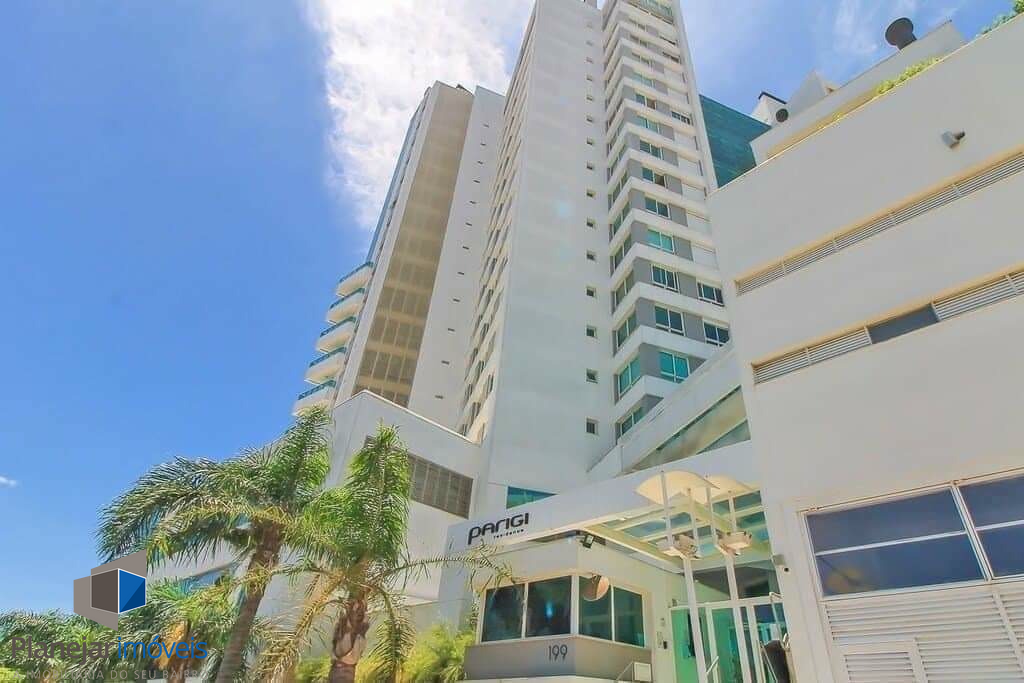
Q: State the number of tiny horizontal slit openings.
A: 12